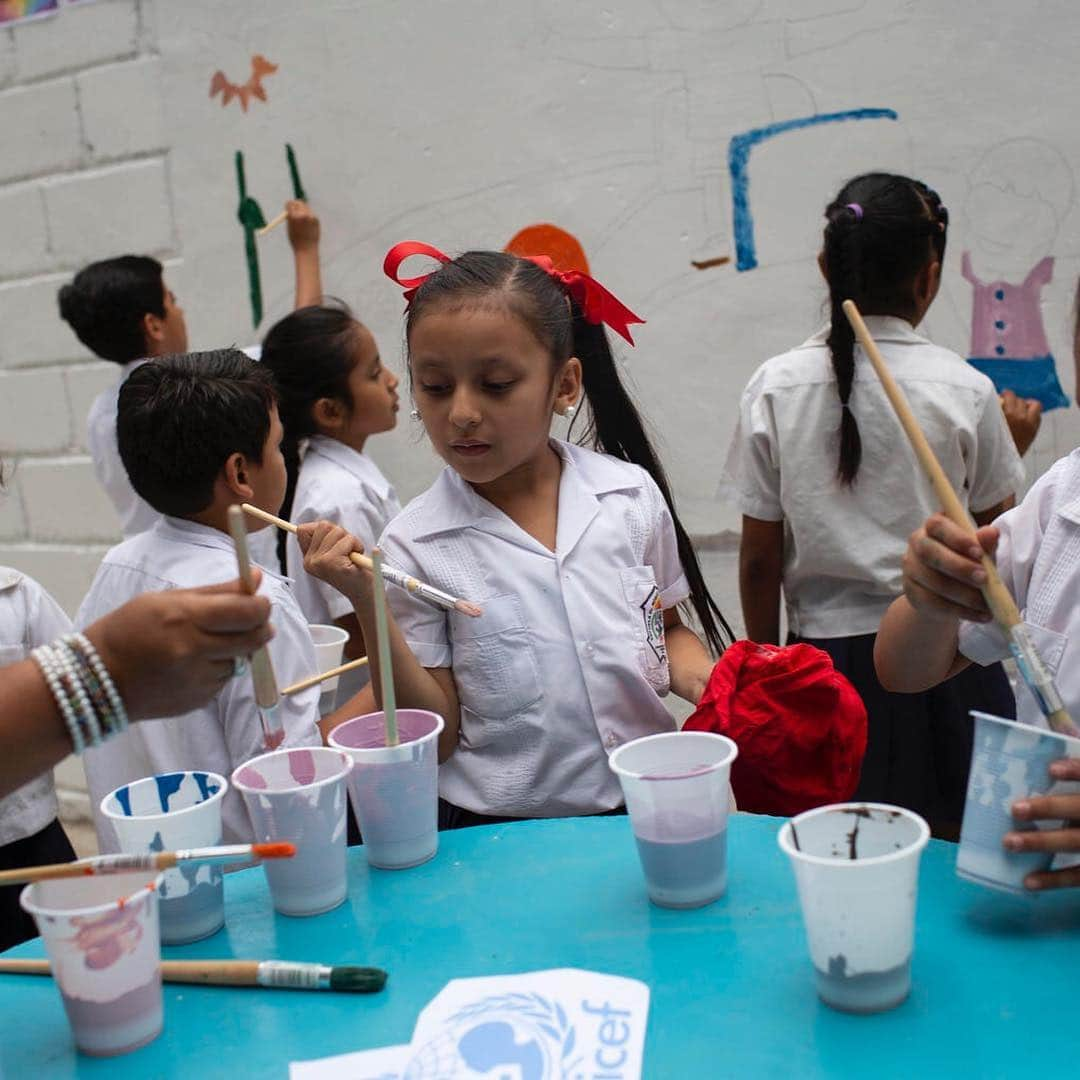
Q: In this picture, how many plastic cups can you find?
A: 8